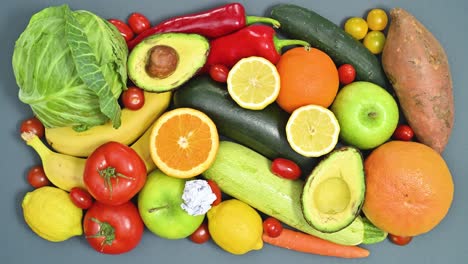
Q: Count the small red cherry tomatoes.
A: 14